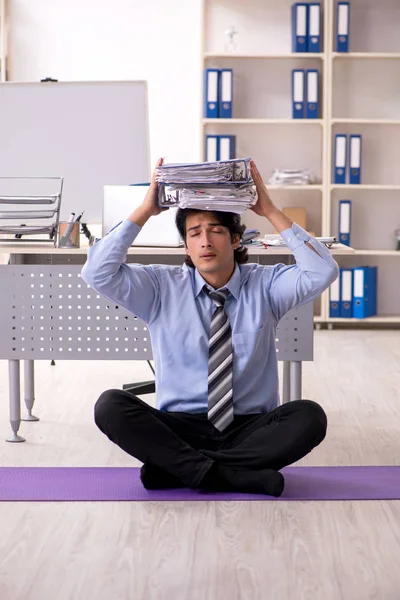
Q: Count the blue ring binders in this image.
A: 15